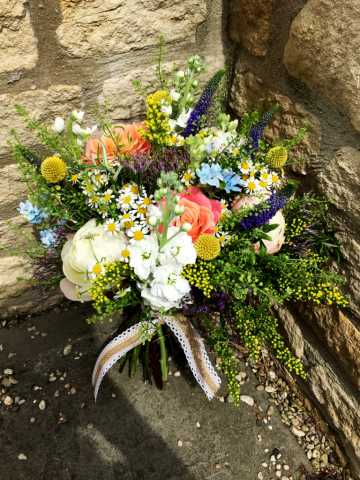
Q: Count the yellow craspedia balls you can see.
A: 4